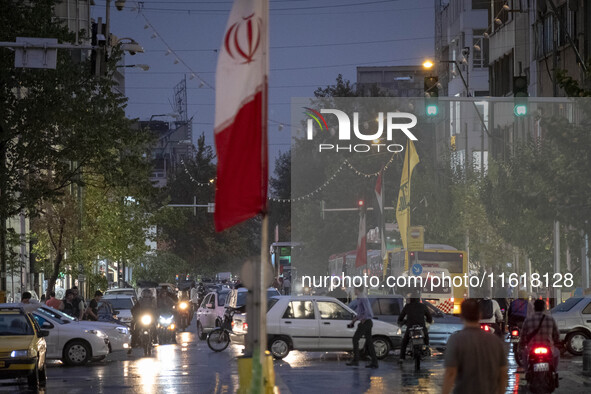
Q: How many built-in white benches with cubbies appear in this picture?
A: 0